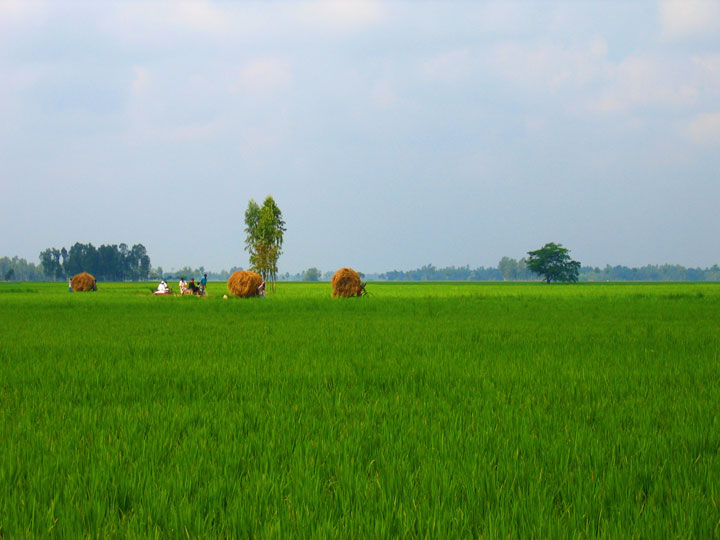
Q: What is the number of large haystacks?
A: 3